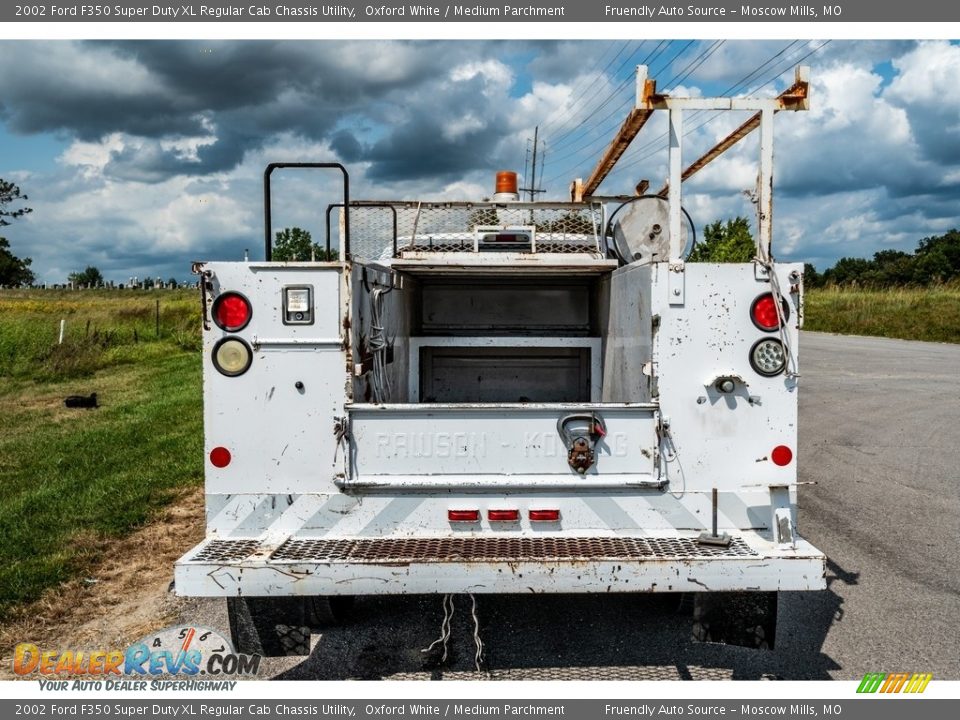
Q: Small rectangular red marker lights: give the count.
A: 3